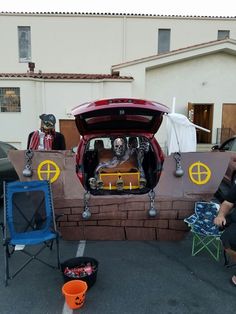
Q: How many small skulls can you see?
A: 4